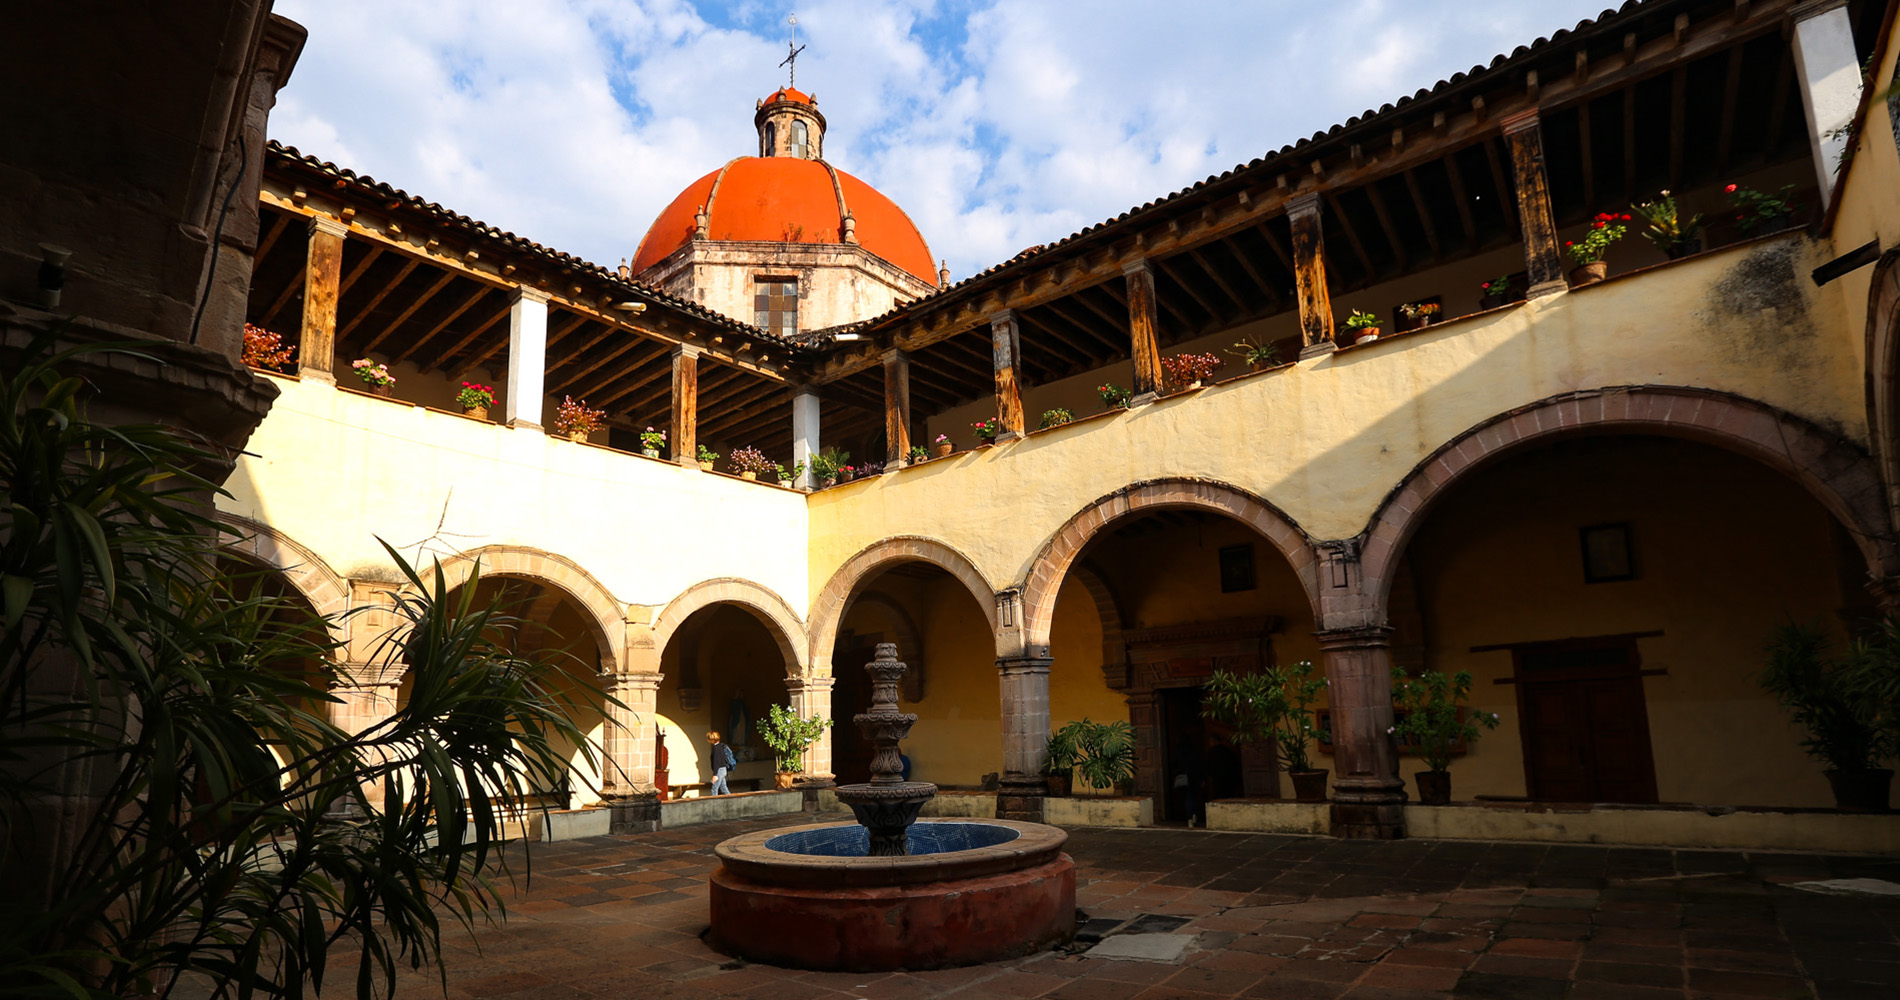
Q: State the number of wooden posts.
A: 7